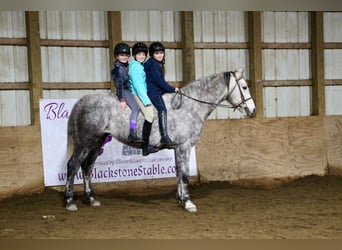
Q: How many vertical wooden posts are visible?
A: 5